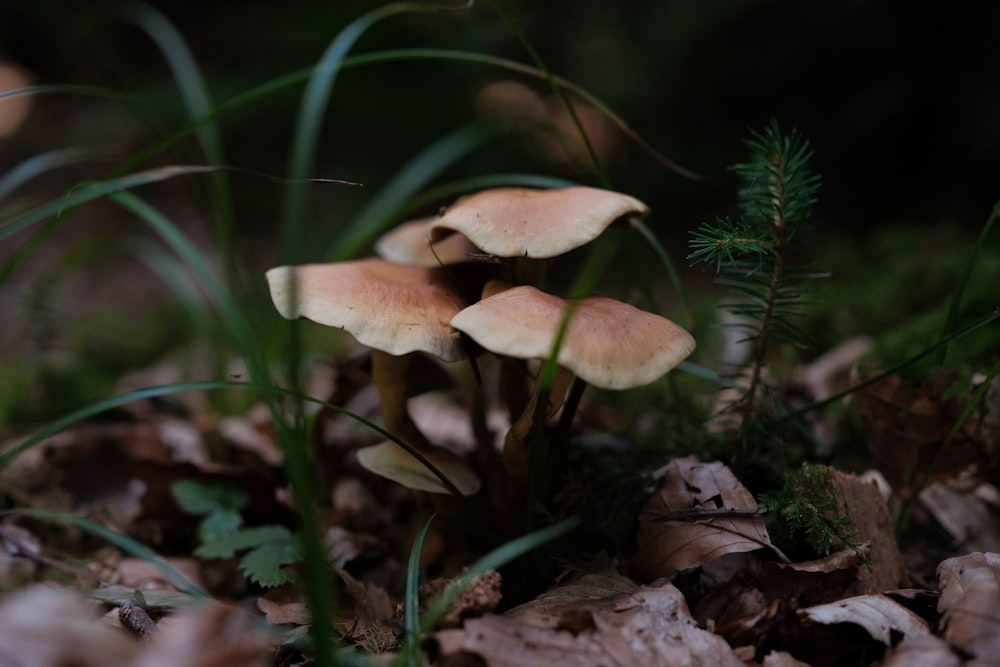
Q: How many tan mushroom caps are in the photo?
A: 5